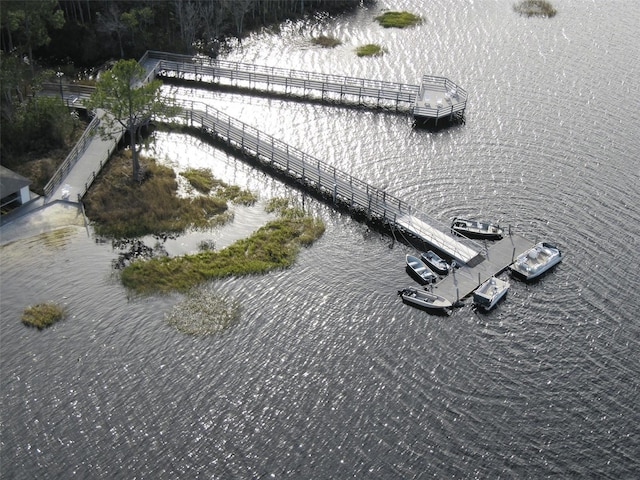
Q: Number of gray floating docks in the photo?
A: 1